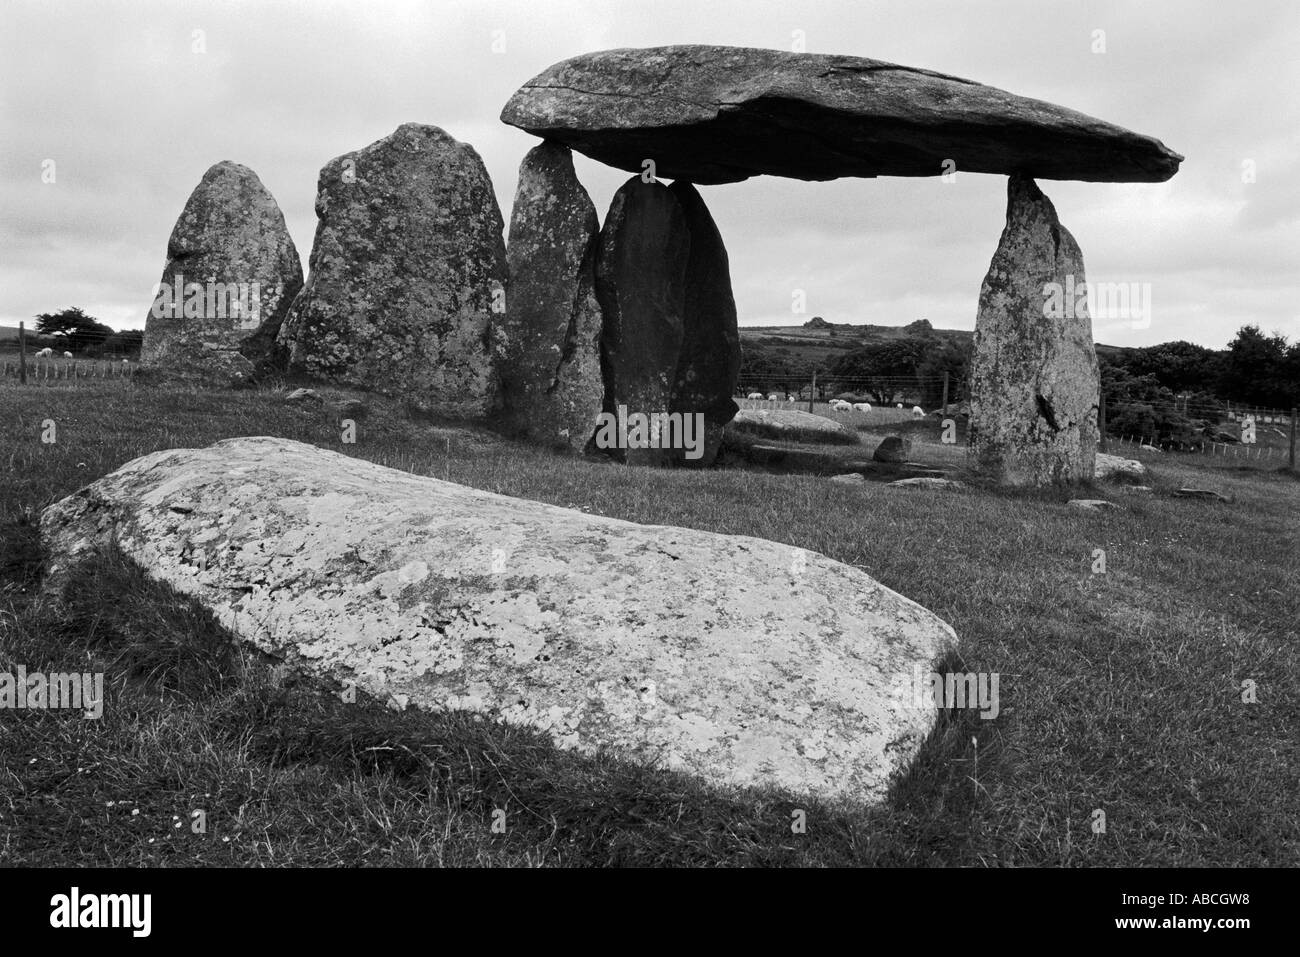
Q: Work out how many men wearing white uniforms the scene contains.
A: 0